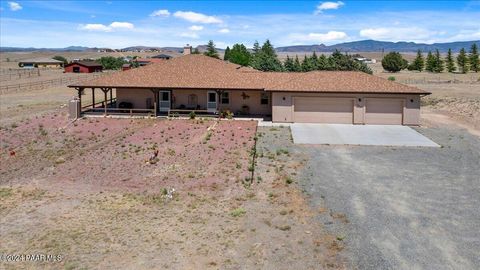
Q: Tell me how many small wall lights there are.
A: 3